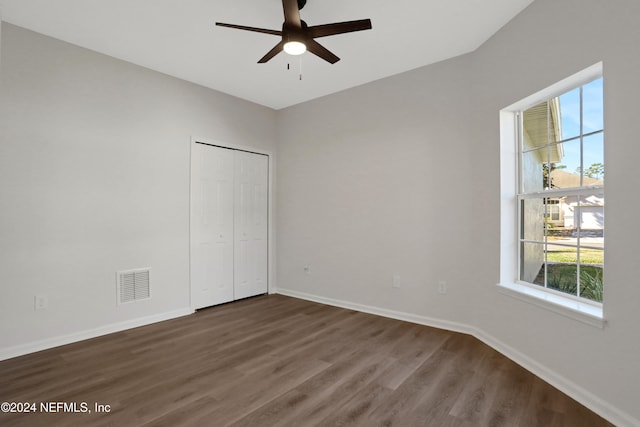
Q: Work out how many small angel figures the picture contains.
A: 0